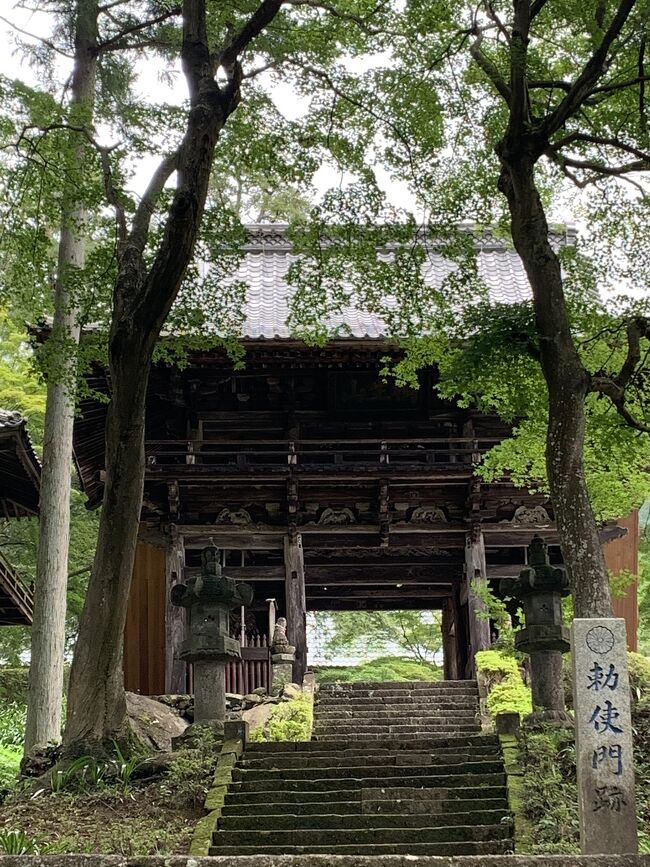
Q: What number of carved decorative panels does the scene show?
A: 4